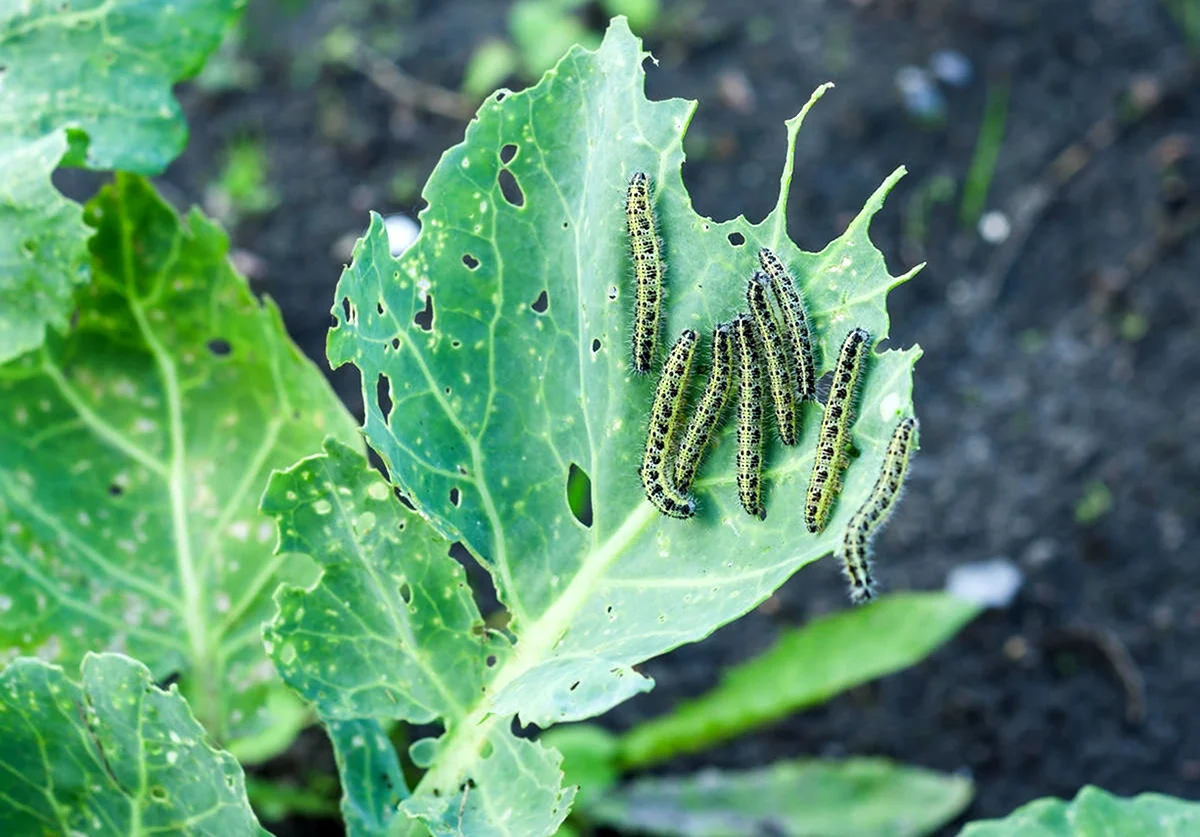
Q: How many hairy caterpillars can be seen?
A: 8